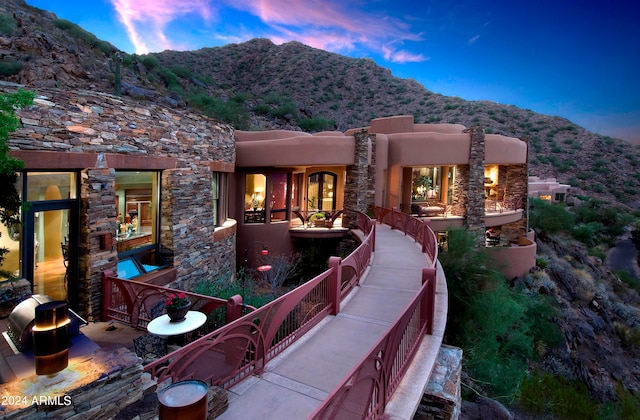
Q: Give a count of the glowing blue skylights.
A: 2